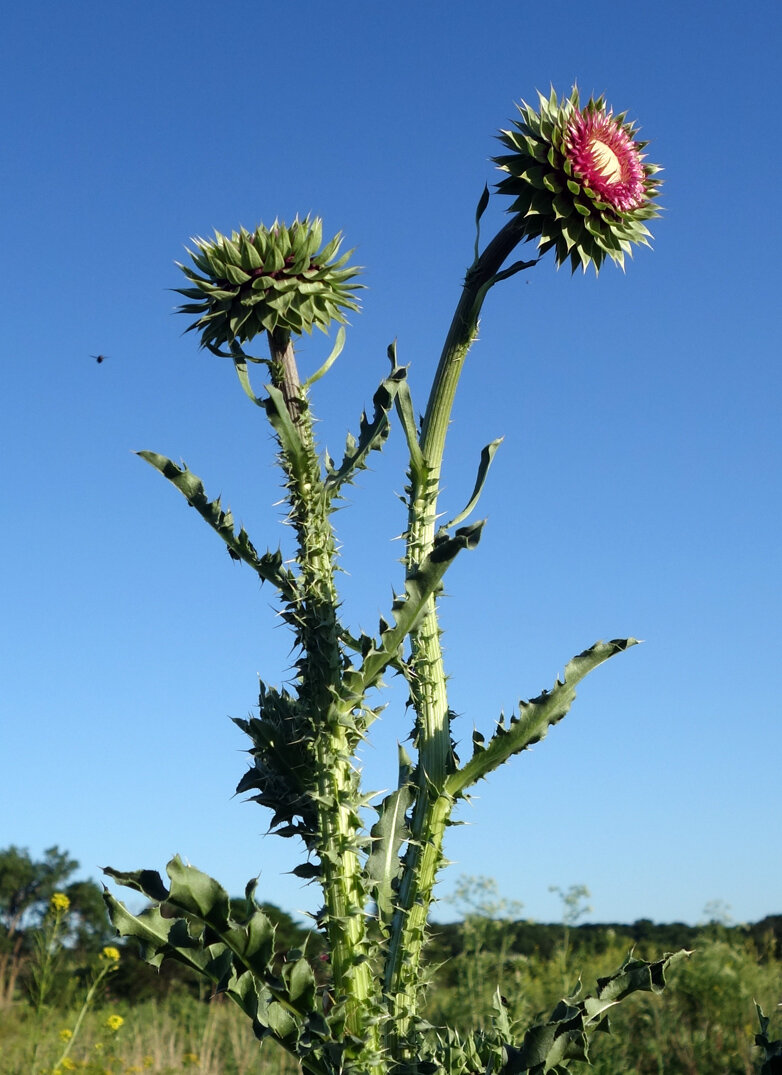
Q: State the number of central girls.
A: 0